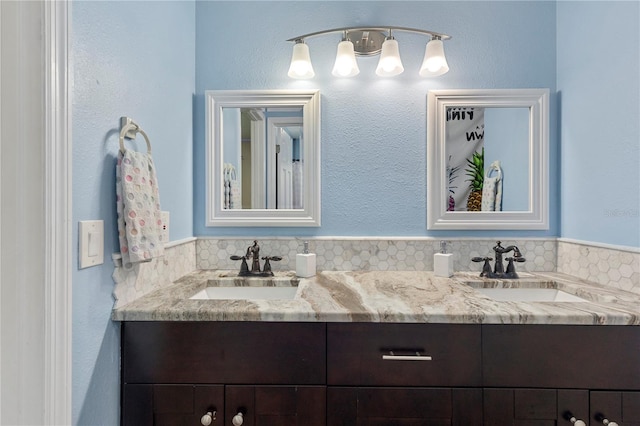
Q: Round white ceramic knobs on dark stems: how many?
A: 4